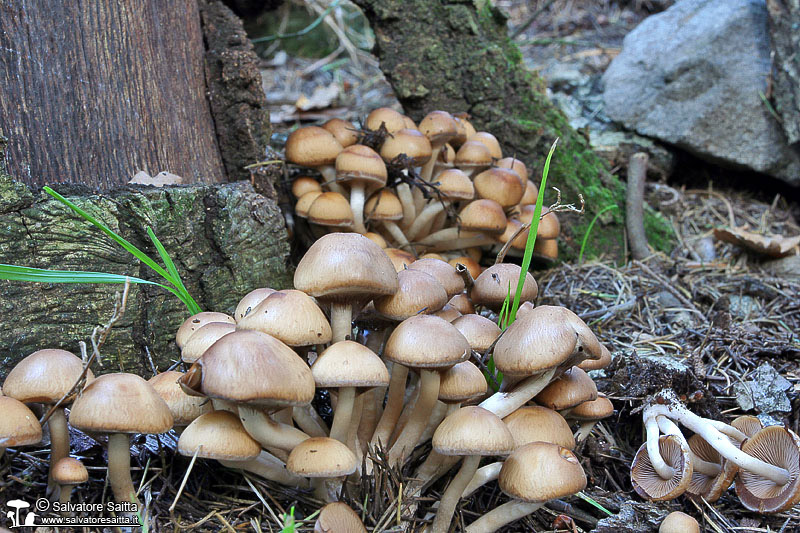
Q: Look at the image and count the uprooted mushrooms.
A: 4